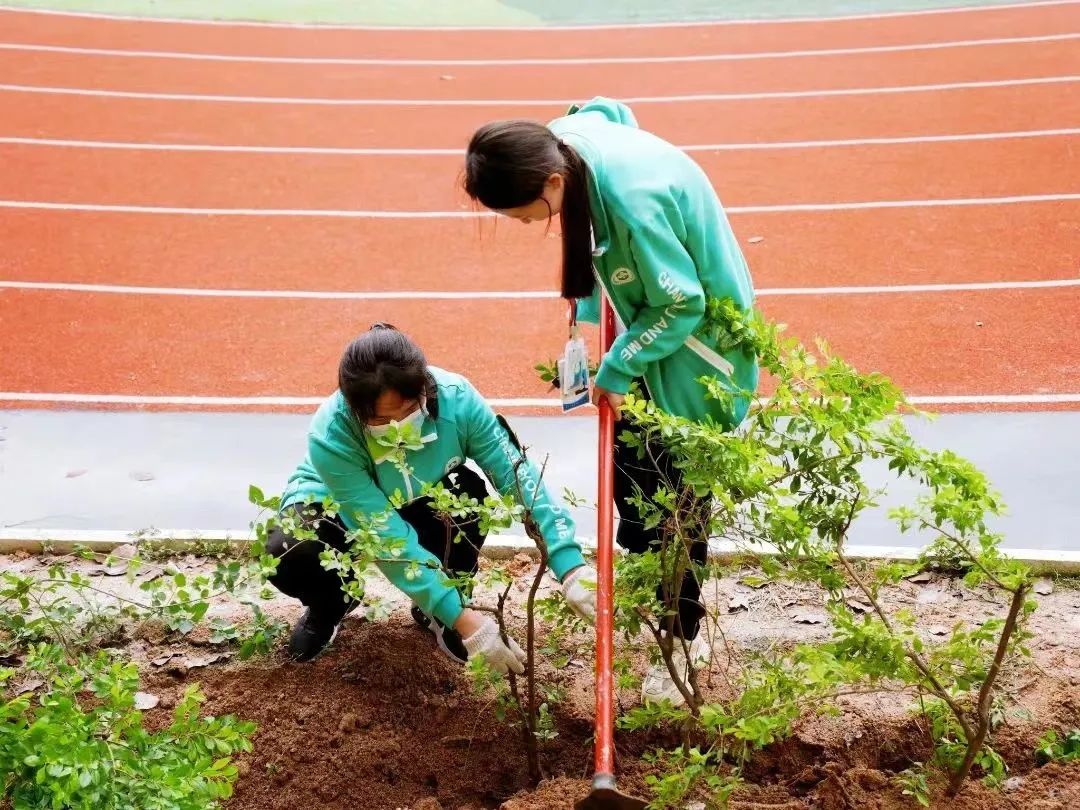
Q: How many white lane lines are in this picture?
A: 7